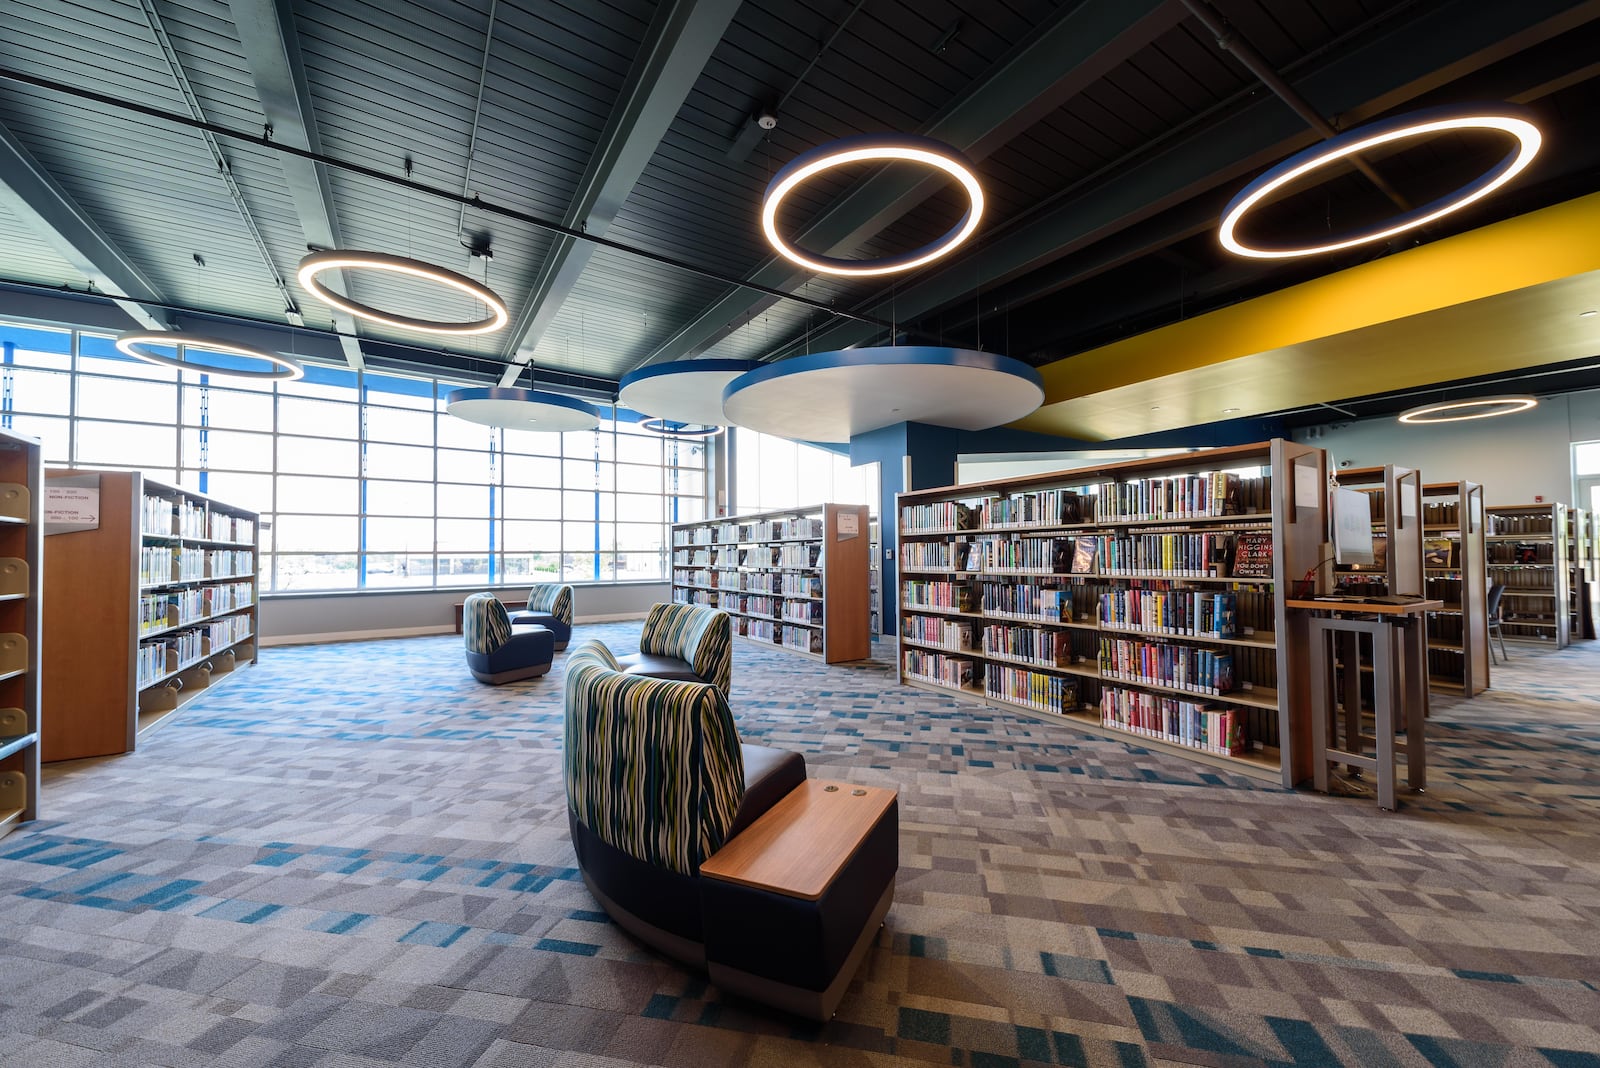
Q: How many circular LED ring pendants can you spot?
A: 6